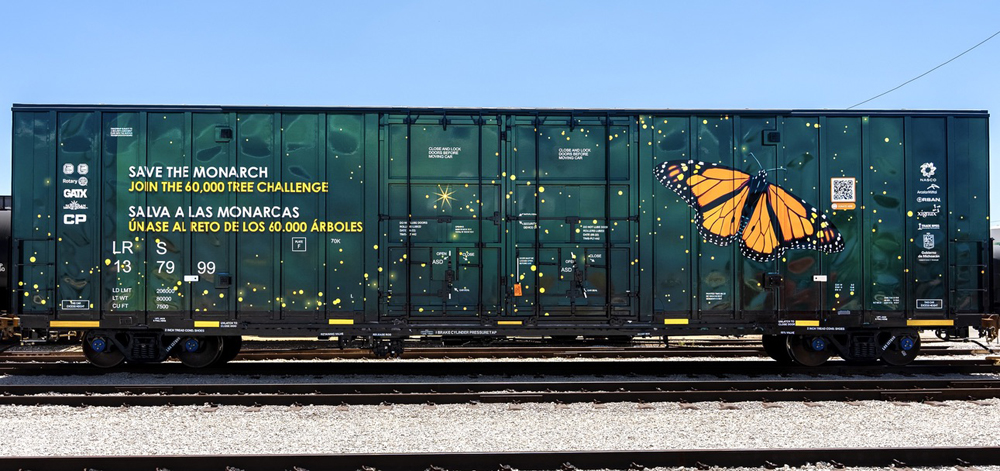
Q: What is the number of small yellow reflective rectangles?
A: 7